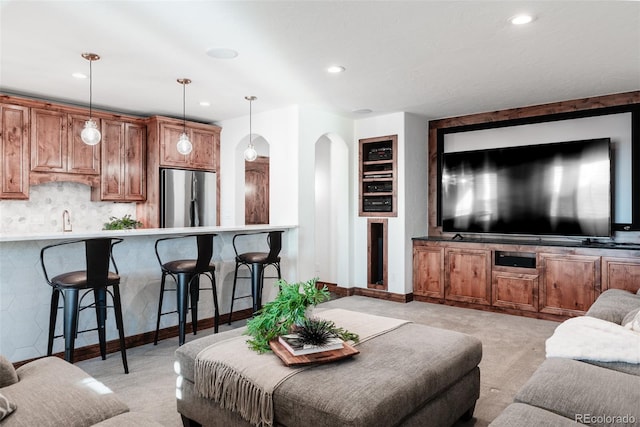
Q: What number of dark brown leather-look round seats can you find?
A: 3